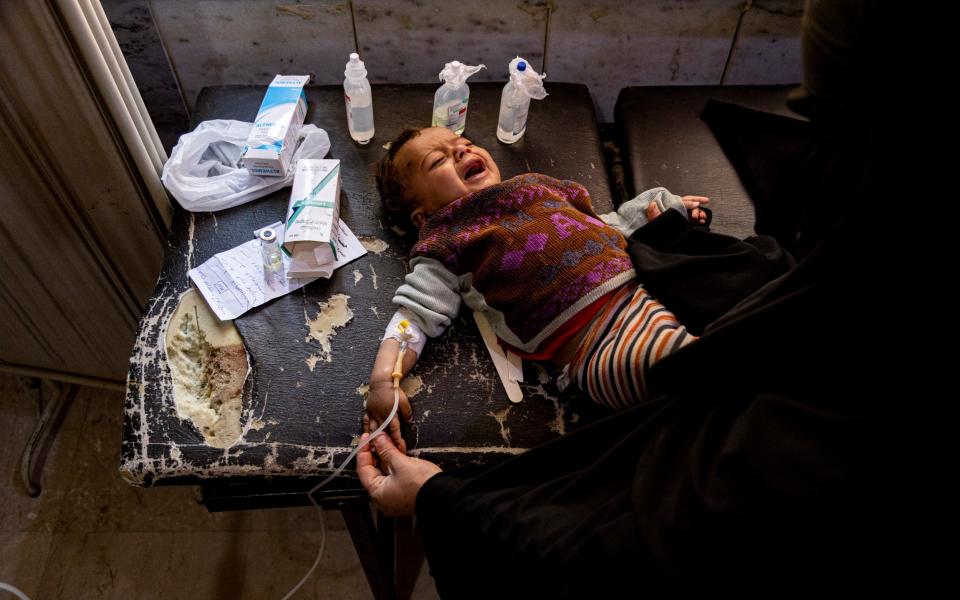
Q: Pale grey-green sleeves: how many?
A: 2